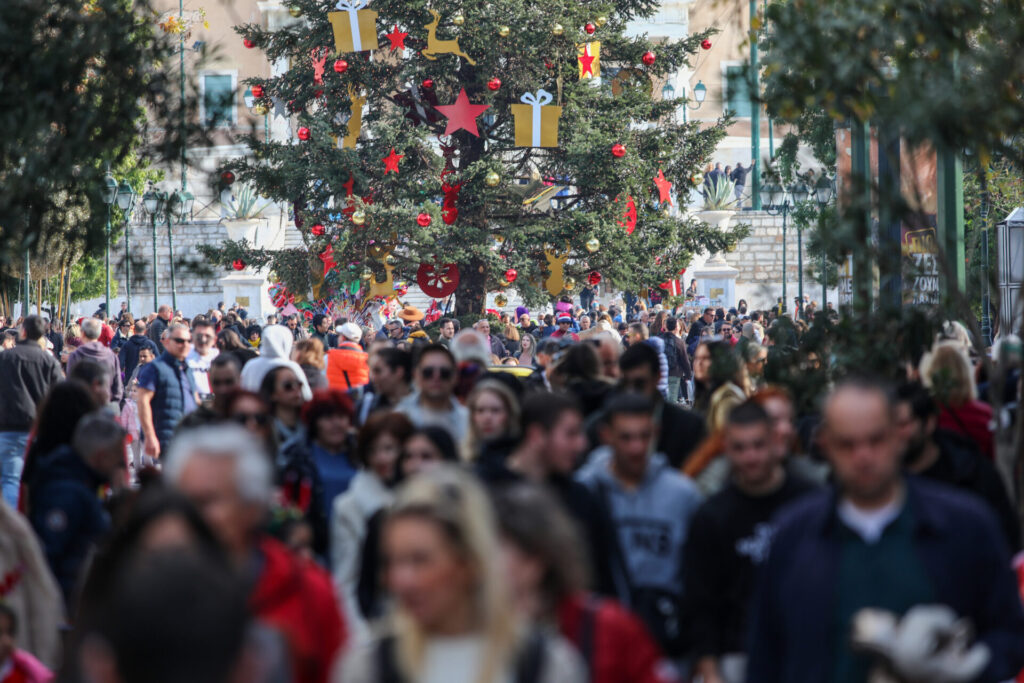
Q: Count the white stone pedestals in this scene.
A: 2